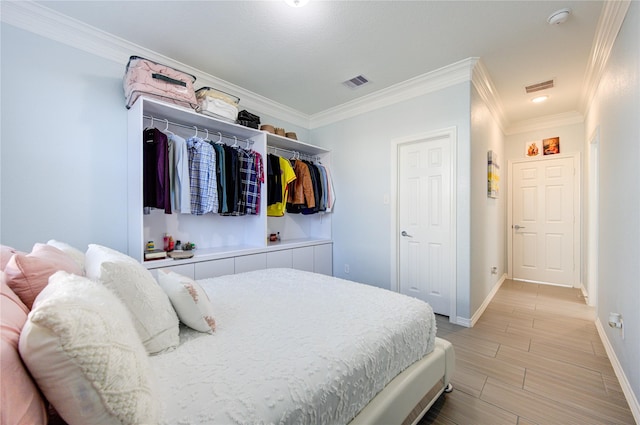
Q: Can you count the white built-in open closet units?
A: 2